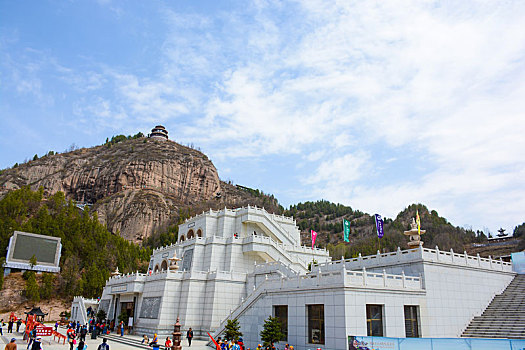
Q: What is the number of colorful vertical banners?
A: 4